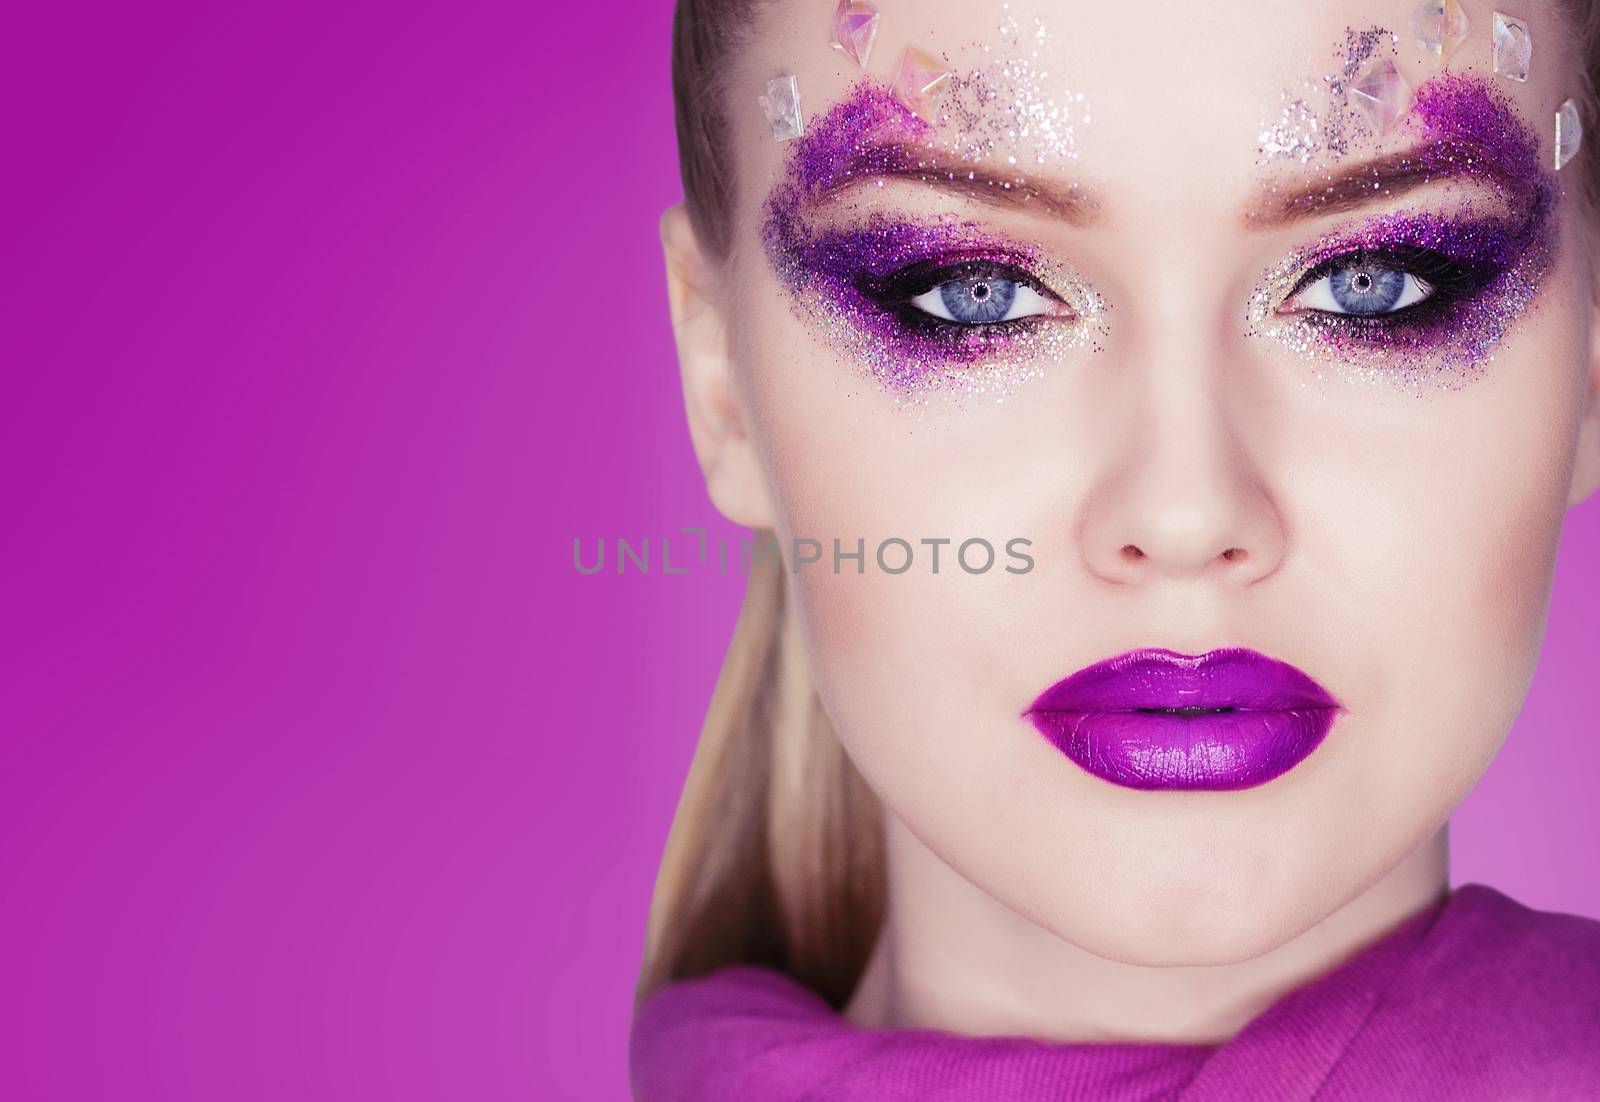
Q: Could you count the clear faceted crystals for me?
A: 7